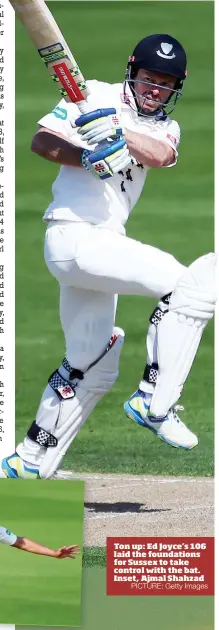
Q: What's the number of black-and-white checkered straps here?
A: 6